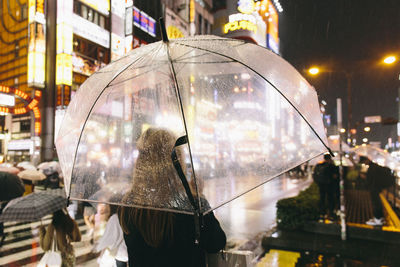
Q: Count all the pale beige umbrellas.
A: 1